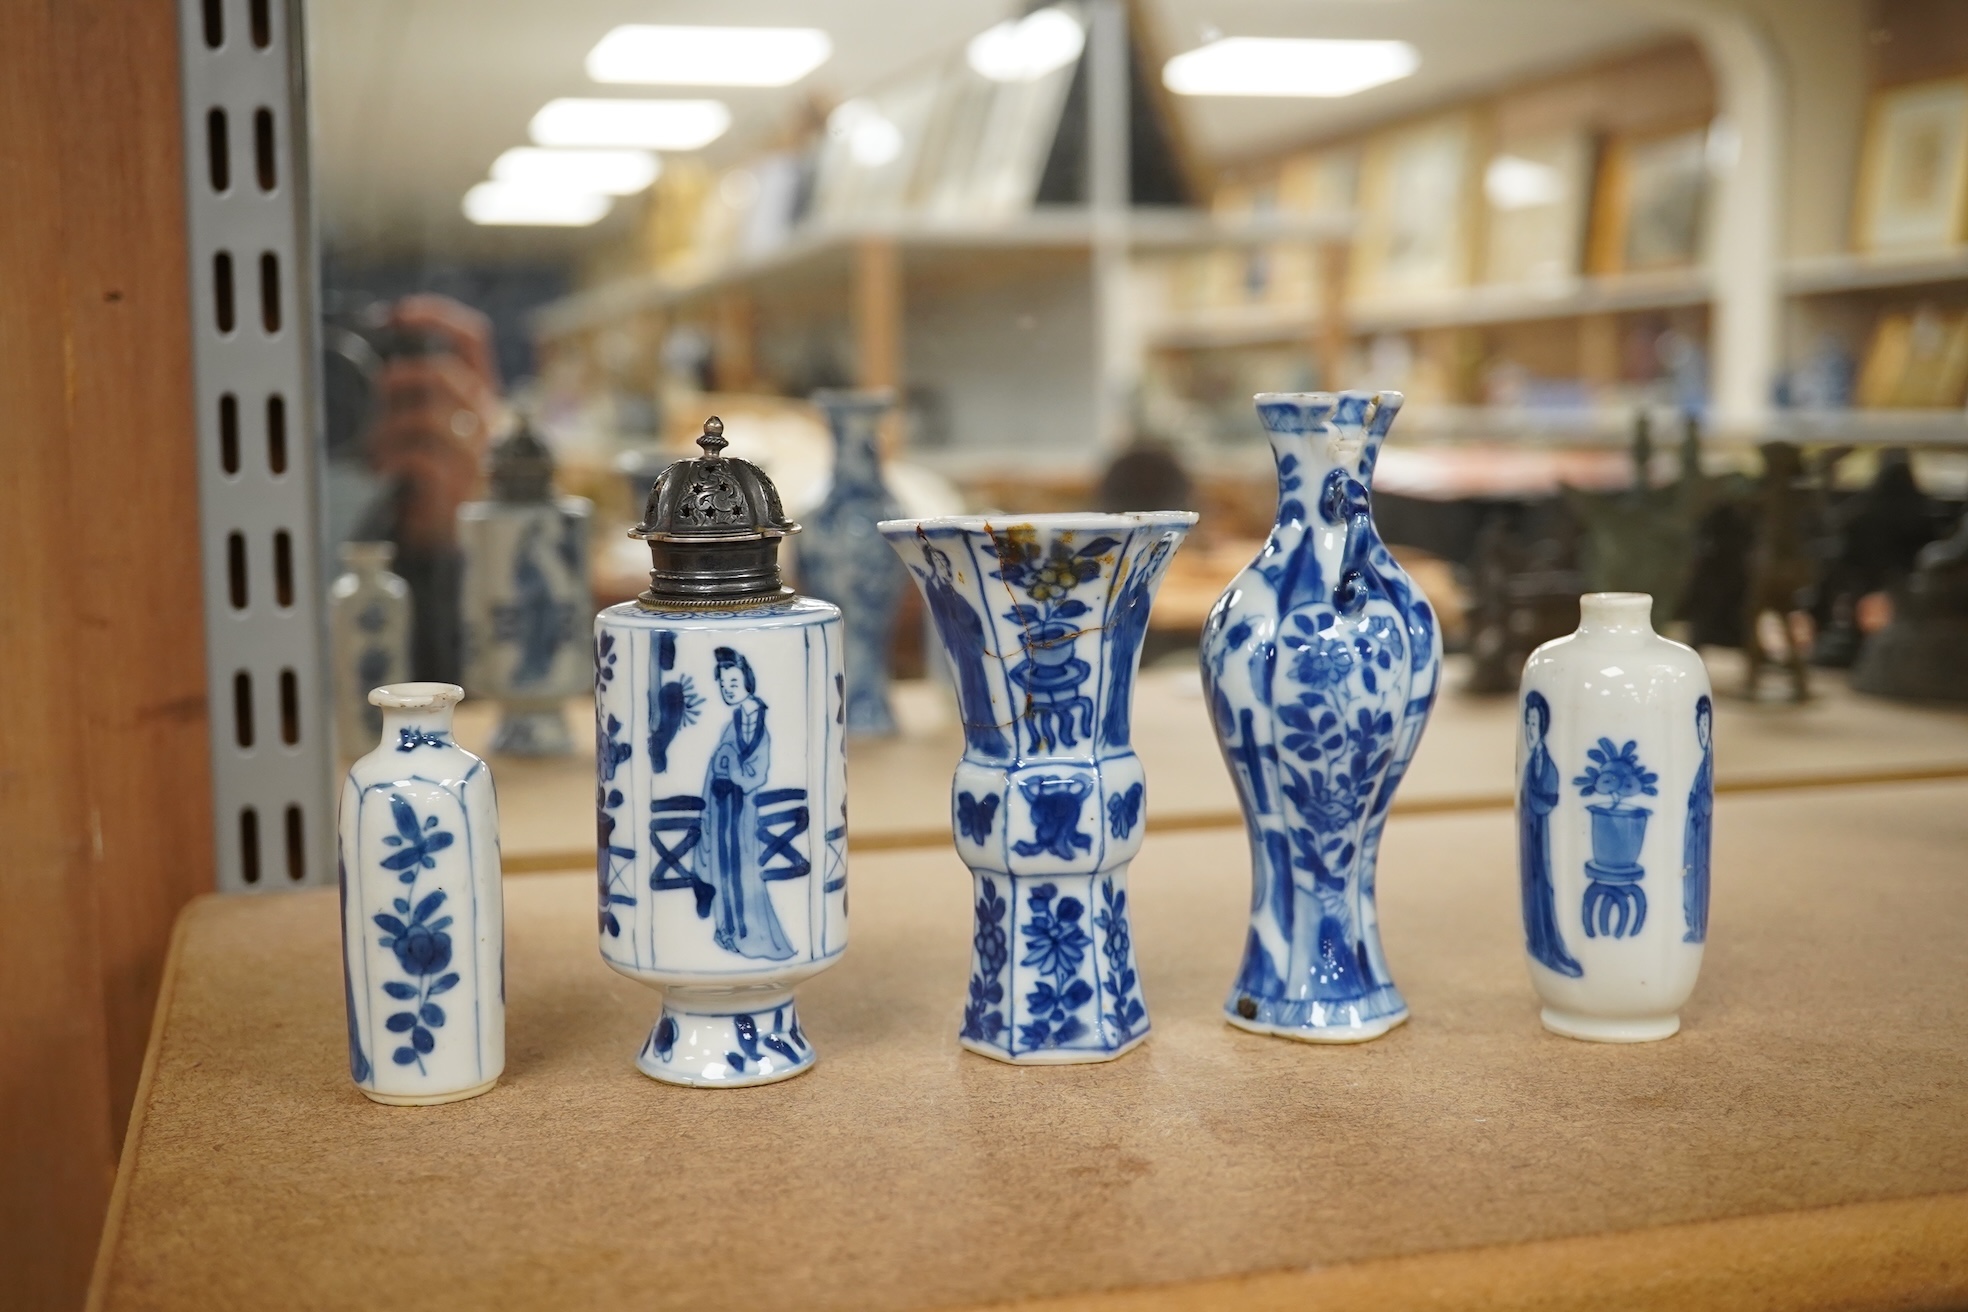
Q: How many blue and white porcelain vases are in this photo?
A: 5